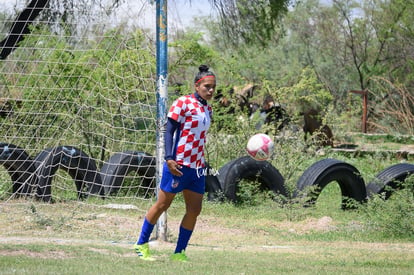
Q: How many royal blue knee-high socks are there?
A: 2